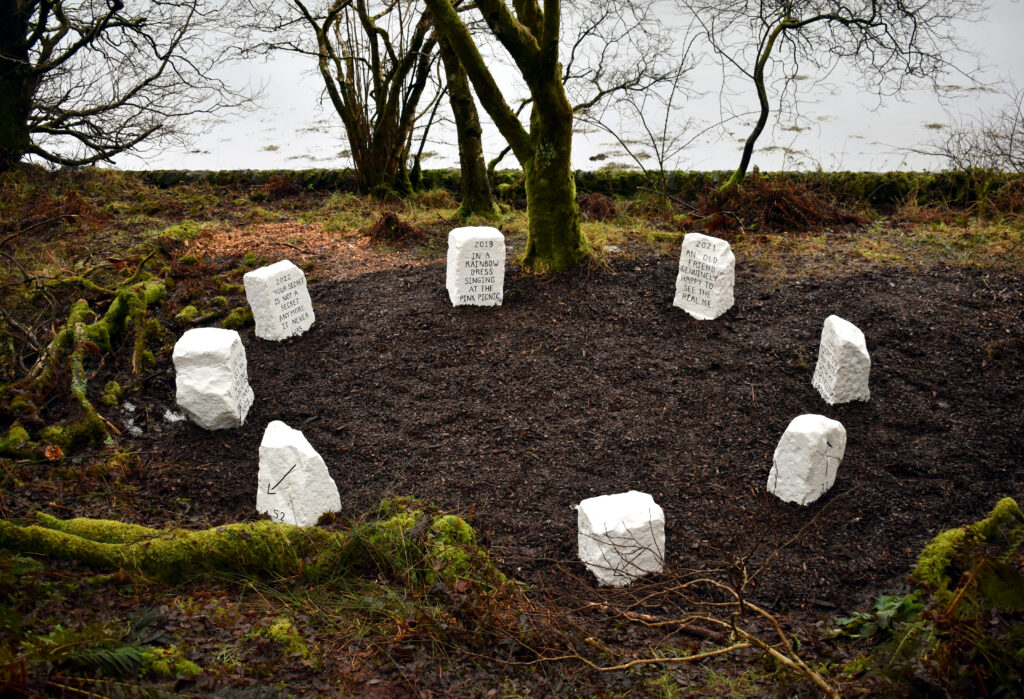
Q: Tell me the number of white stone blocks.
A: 8